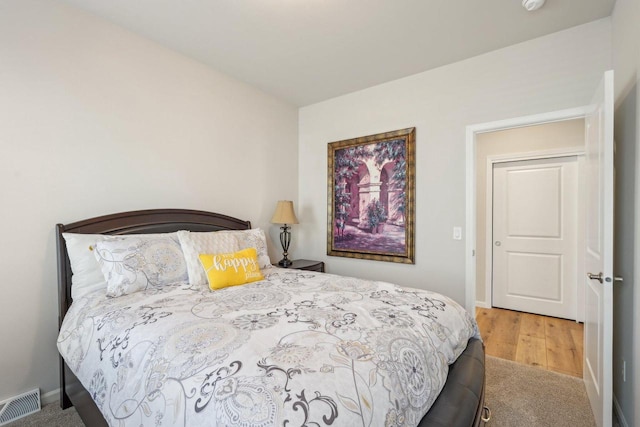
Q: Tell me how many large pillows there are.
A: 4